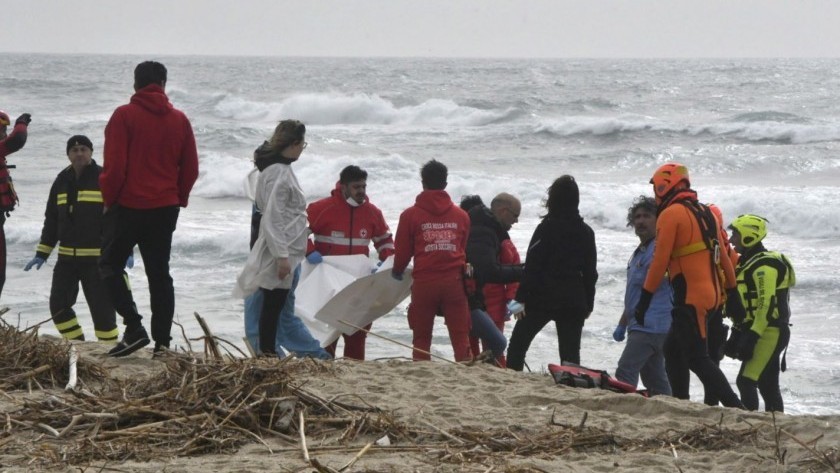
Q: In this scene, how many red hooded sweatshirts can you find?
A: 2